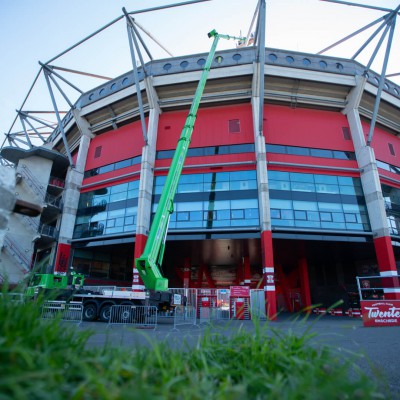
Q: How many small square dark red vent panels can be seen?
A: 4